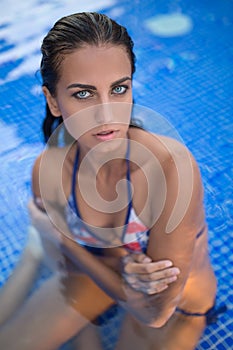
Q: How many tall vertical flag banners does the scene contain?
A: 0